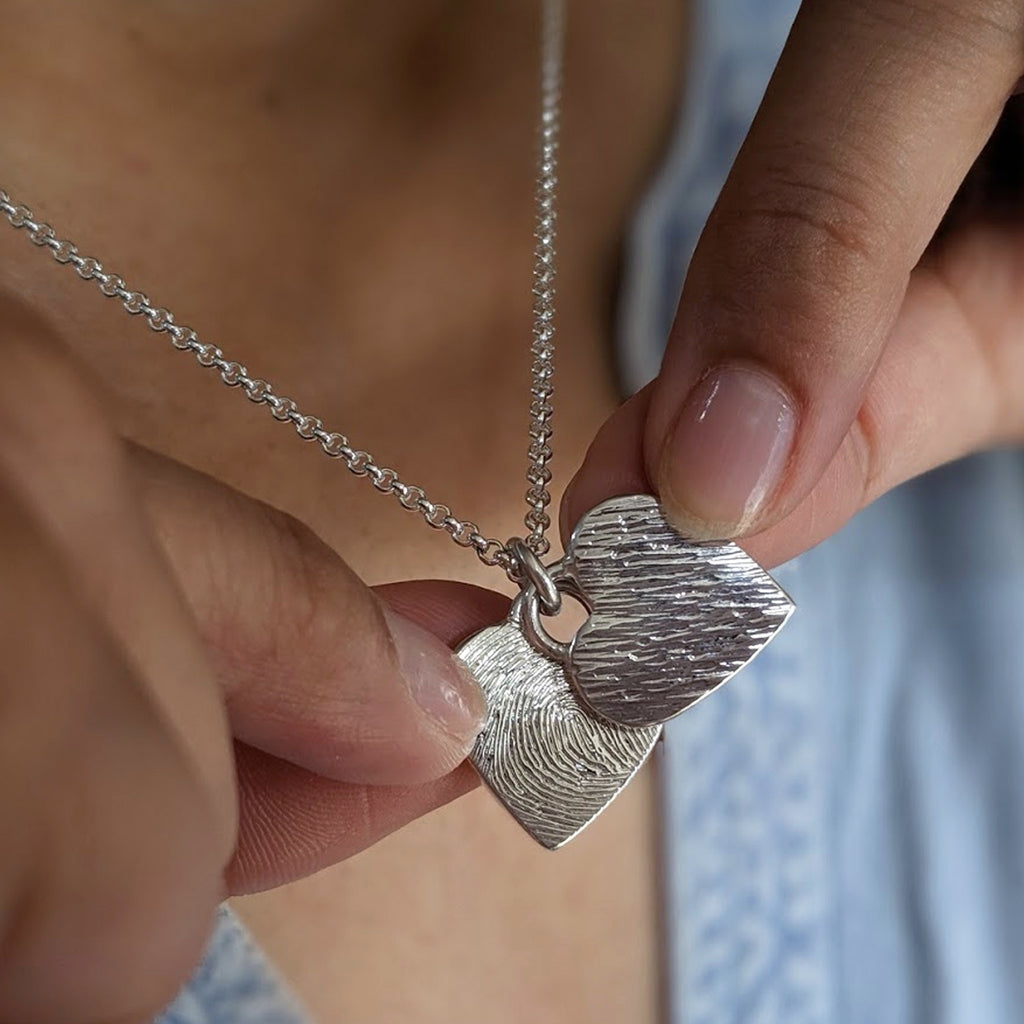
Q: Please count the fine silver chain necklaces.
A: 1